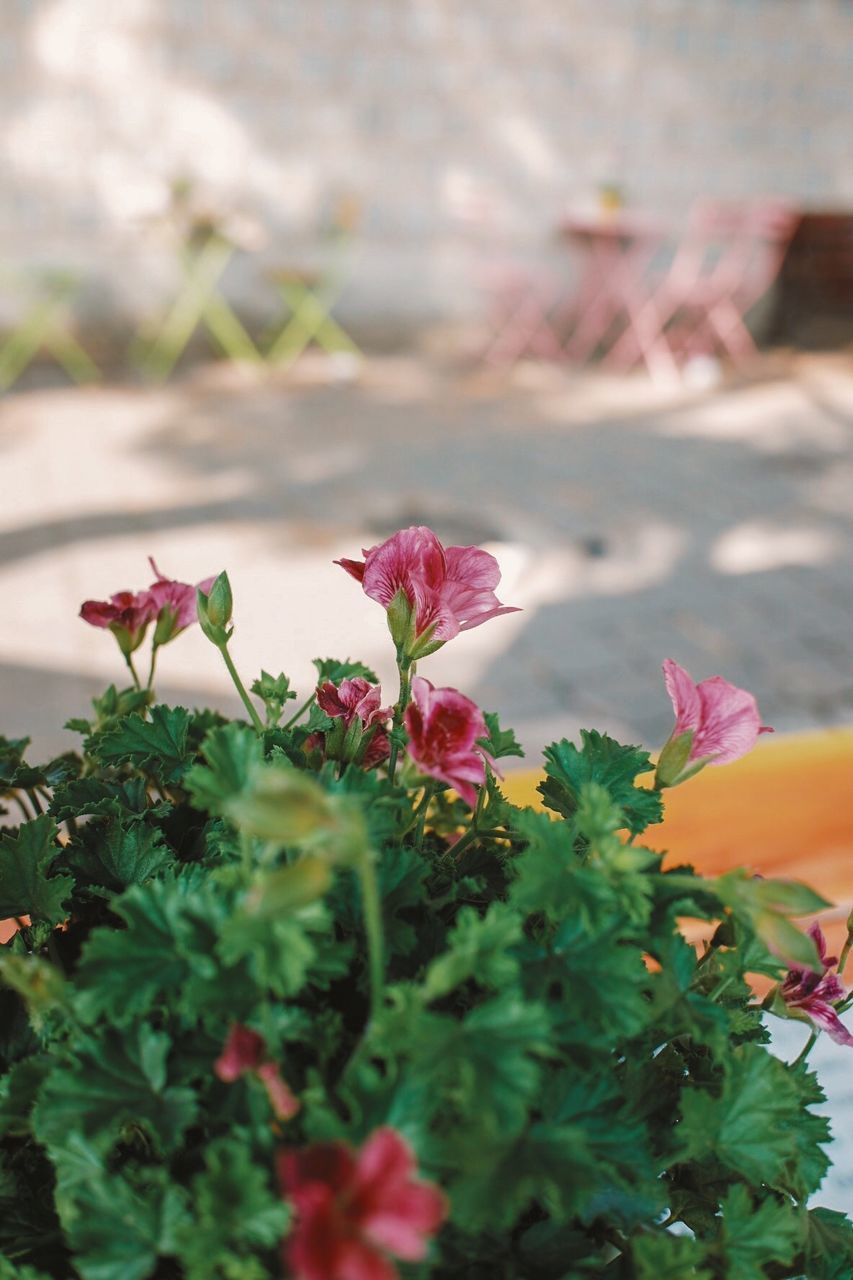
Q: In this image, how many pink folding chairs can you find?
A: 2